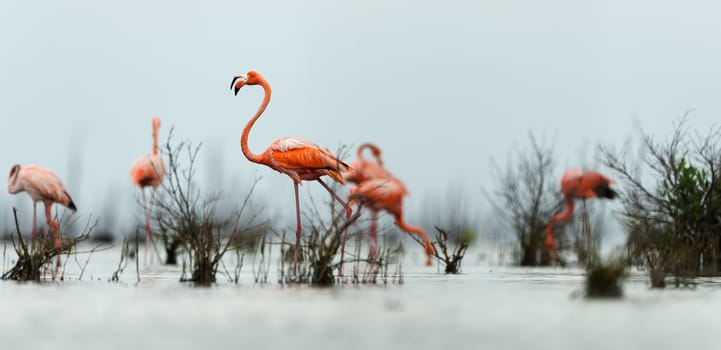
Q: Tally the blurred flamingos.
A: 5